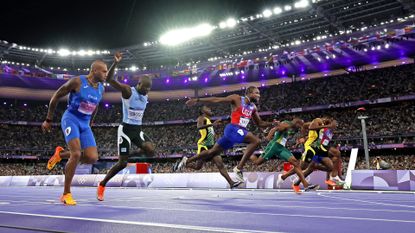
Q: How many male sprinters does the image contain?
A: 7